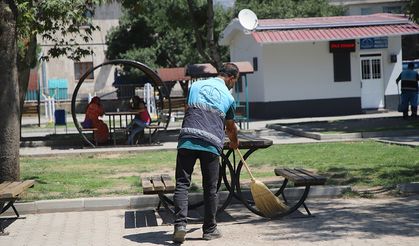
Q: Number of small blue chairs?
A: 1